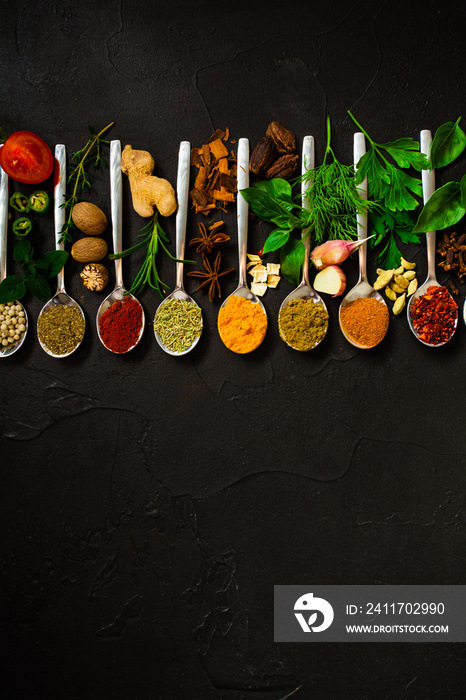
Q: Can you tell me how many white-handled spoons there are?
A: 8